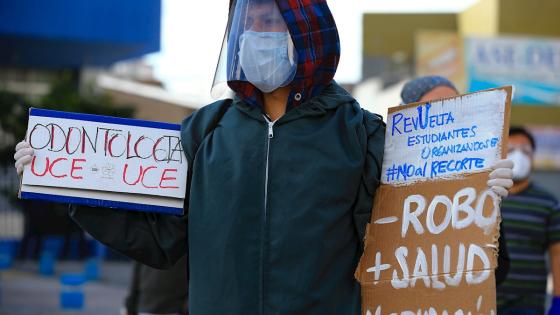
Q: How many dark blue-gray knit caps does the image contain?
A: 1